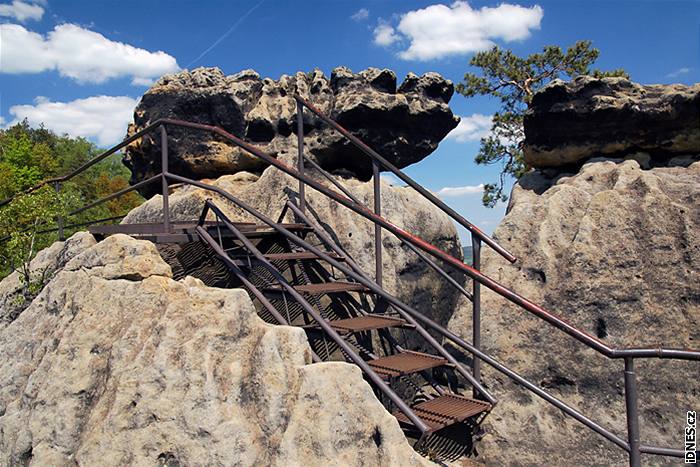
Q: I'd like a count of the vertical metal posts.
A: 6